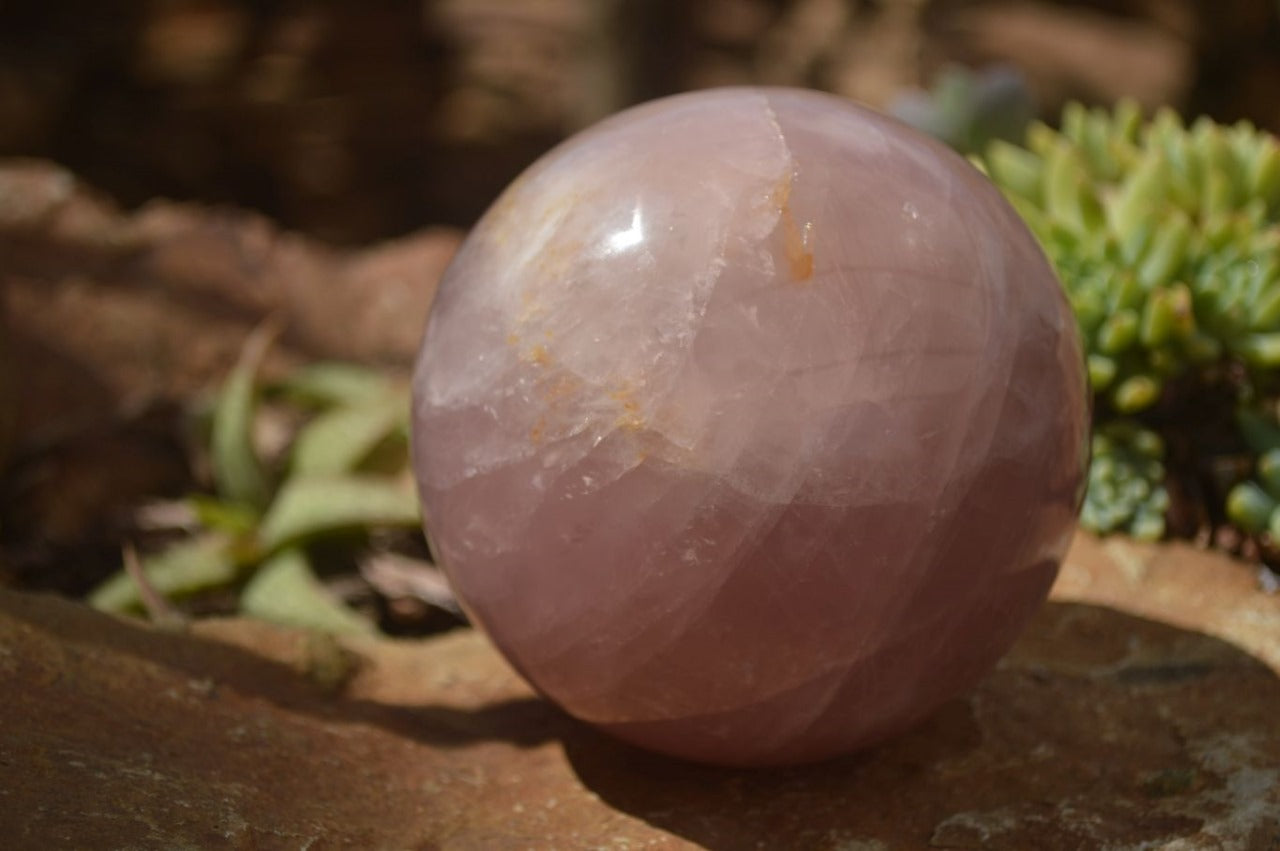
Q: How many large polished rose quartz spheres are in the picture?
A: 1